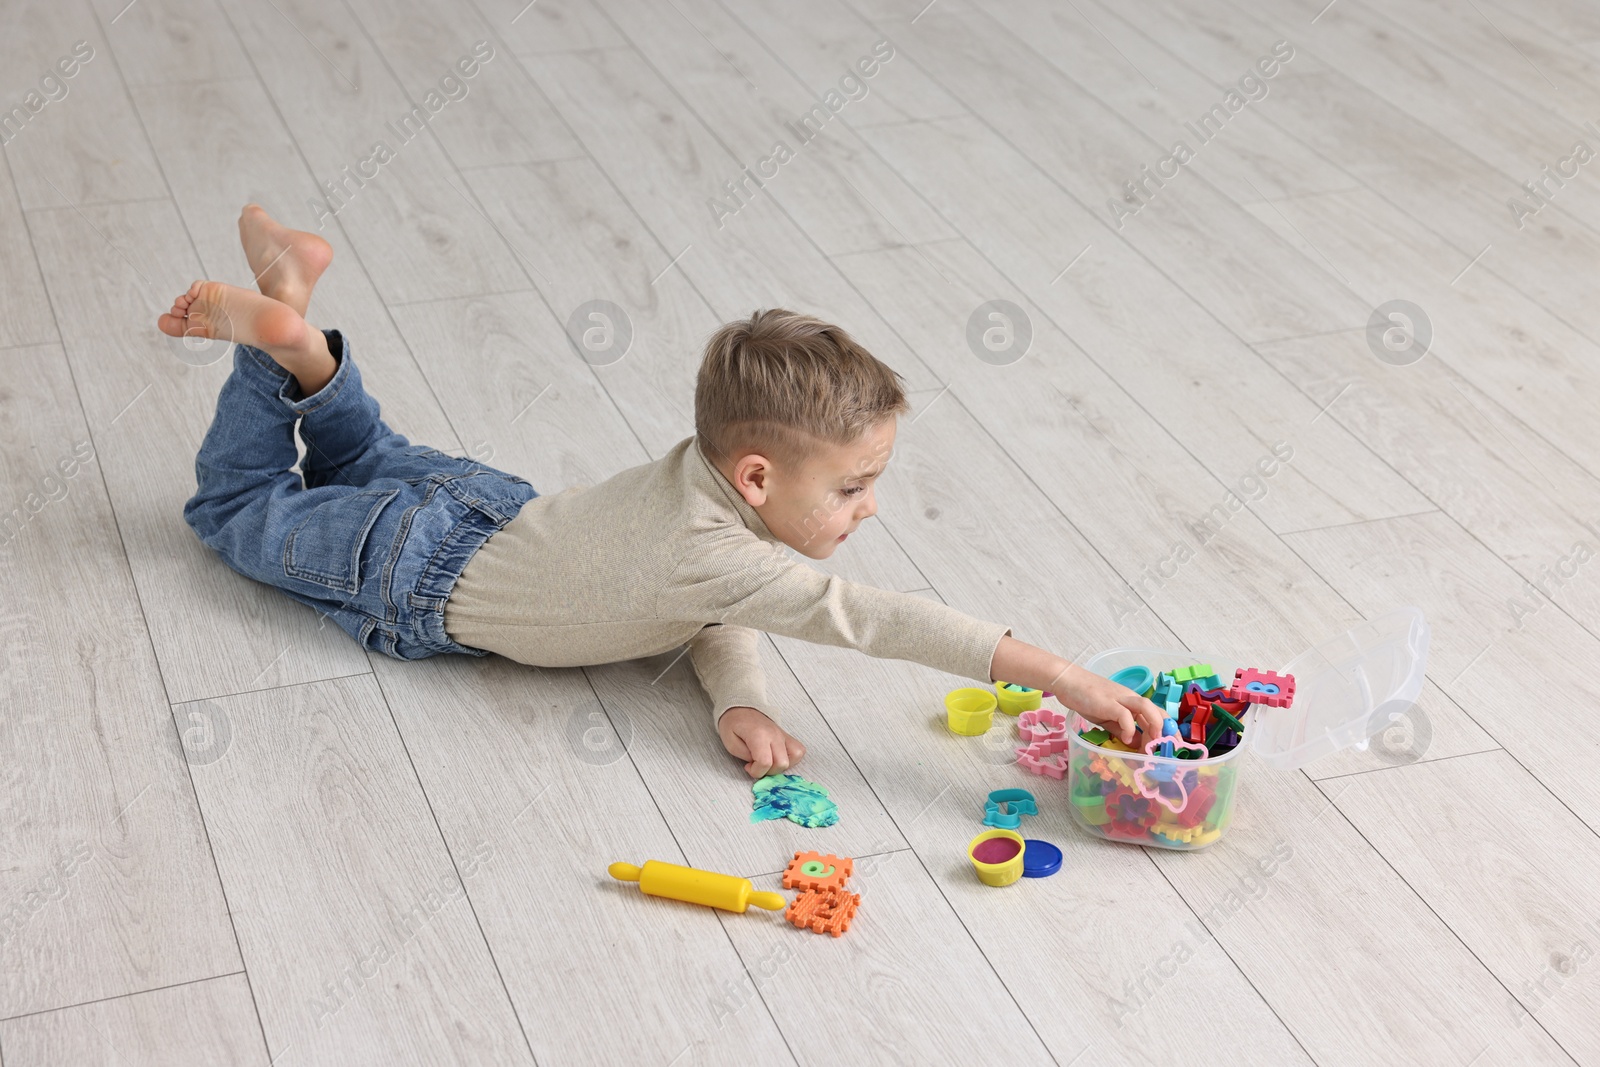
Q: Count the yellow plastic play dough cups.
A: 3